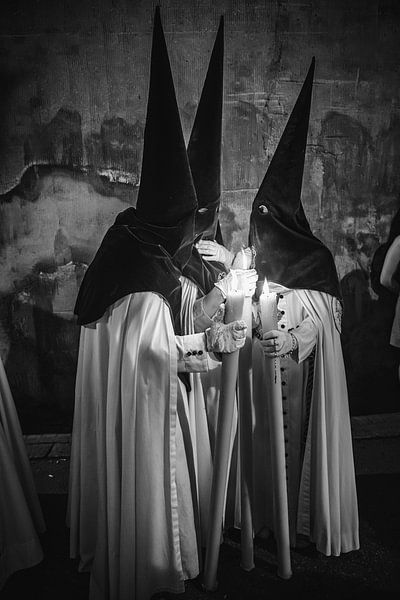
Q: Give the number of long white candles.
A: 3